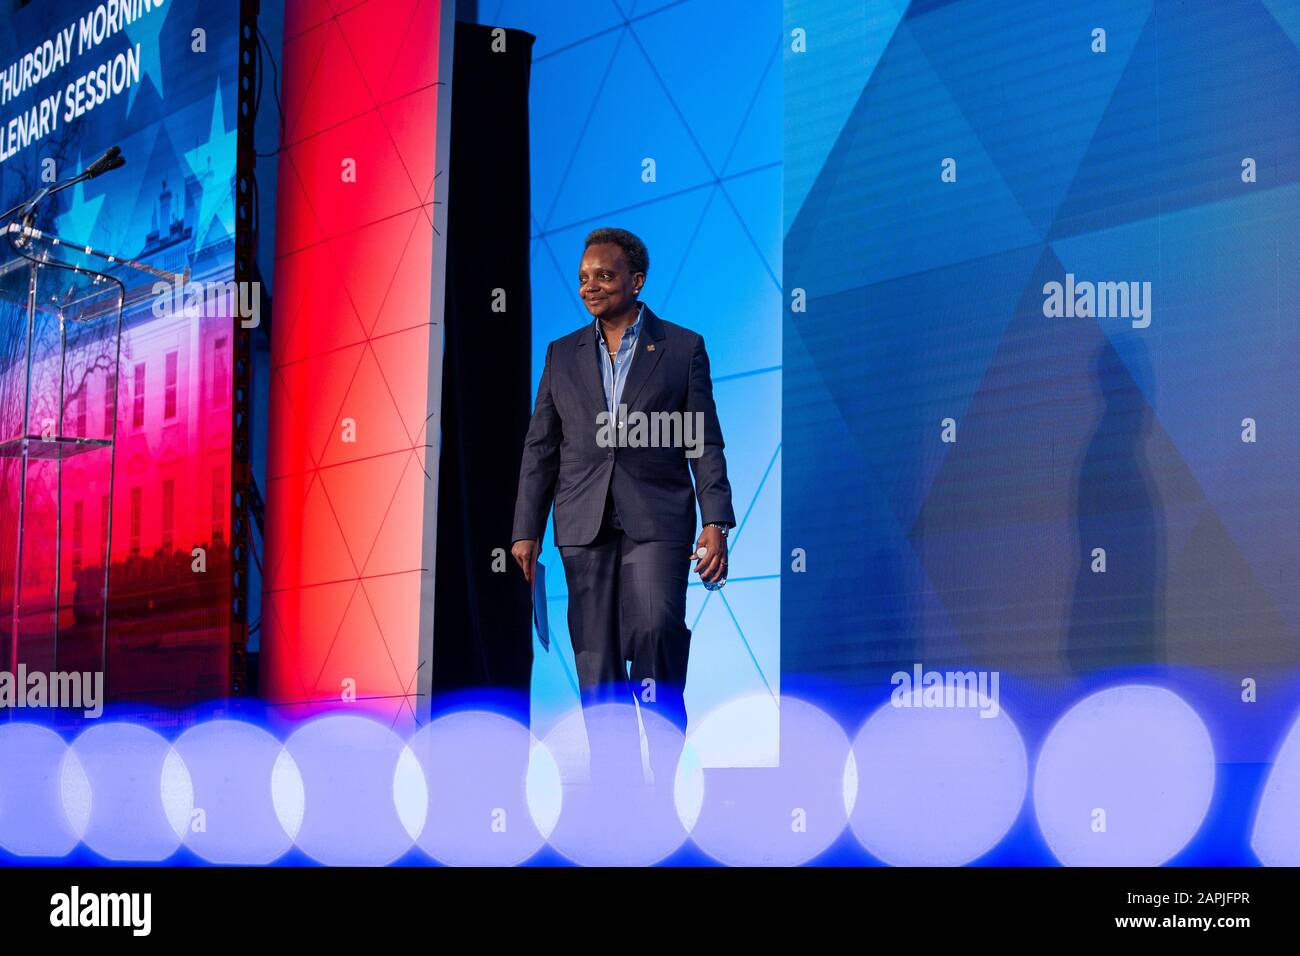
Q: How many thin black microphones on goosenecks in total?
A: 2